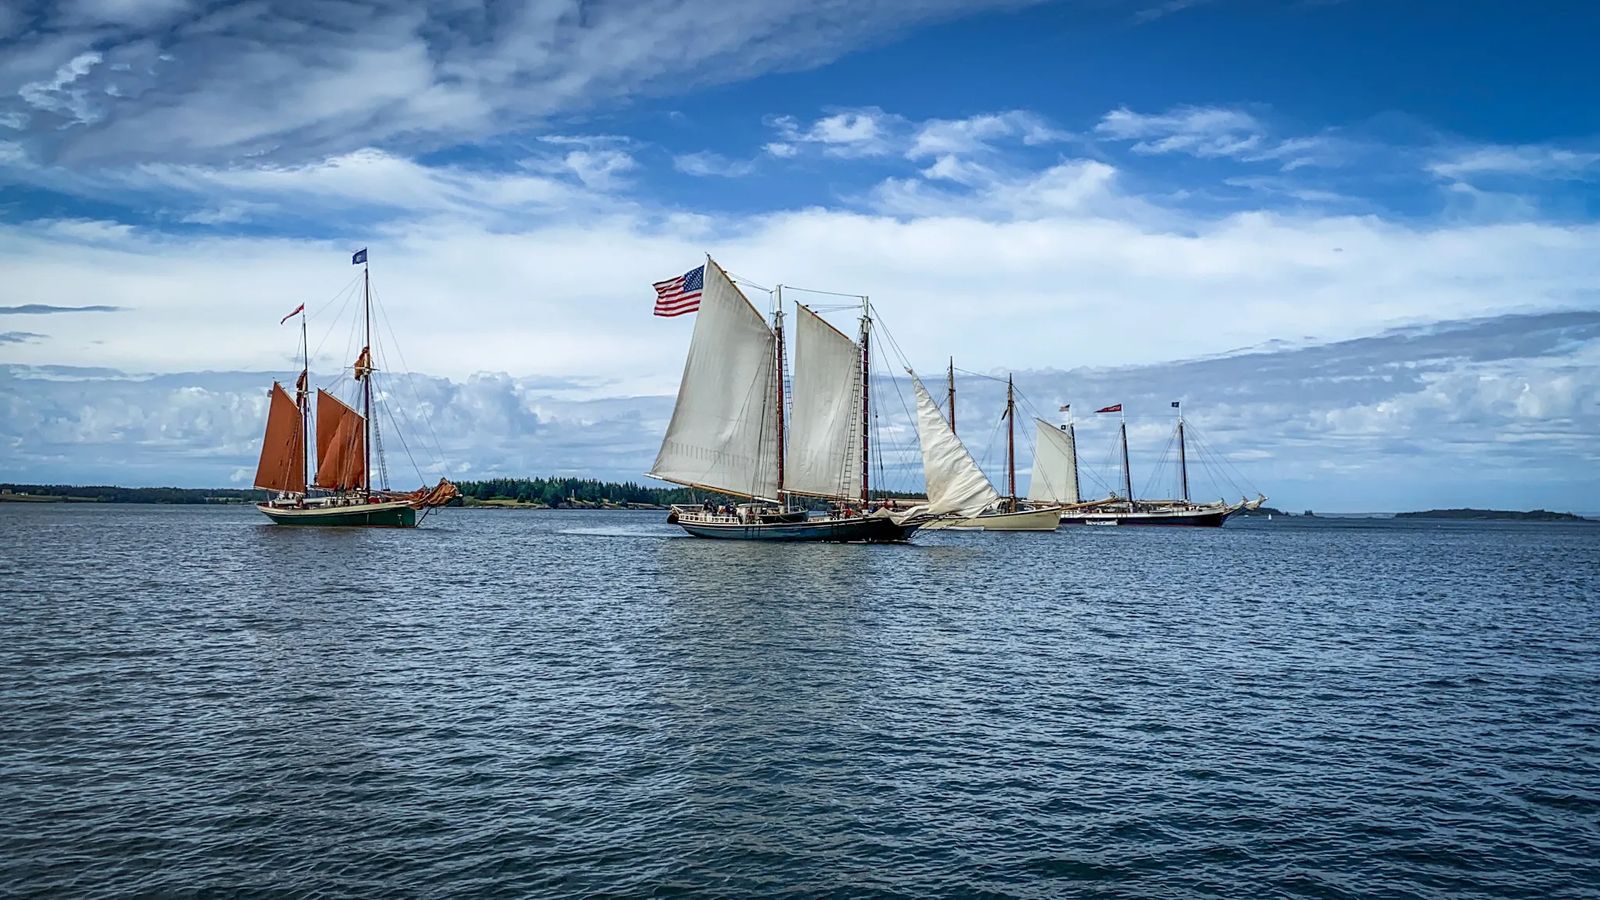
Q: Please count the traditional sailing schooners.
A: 4